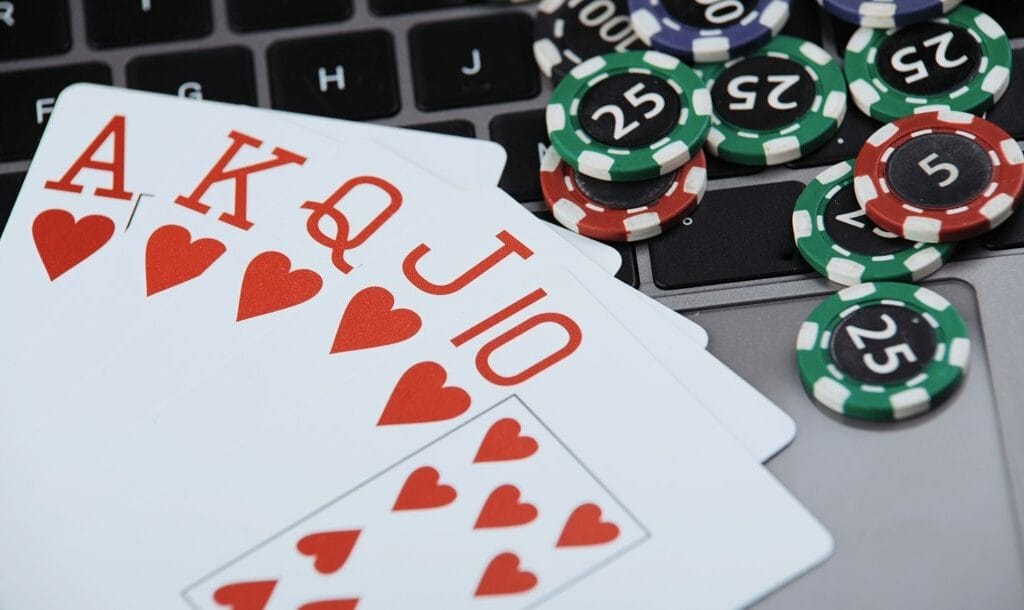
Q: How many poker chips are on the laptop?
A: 10